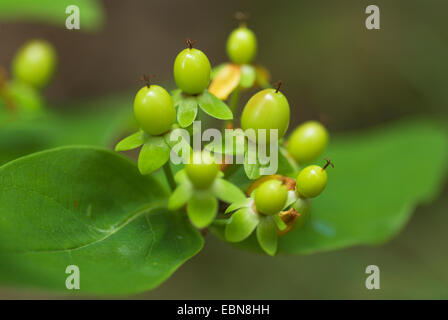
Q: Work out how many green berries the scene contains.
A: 9